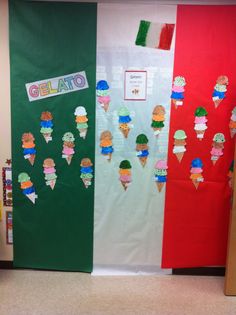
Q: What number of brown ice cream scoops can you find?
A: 11